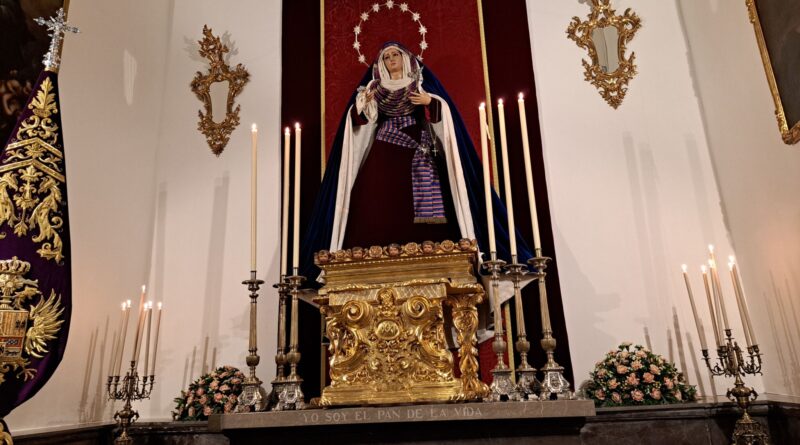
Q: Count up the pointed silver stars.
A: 11